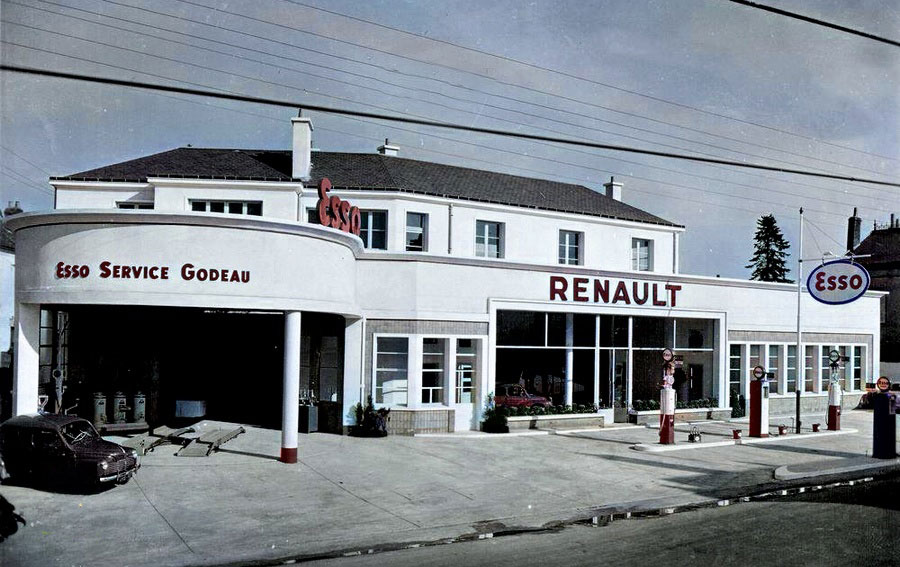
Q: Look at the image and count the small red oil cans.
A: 3